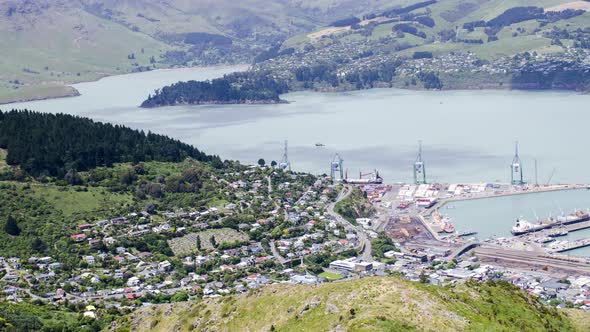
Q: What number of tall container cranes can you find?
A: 4